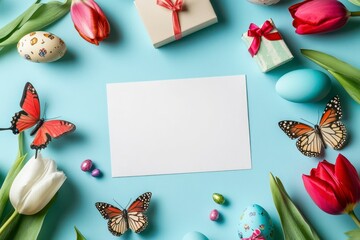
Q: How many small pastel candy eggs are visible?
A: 4